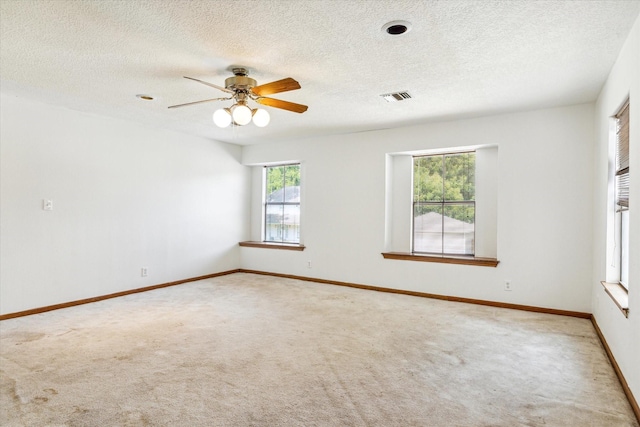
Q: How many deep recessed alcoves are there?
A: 2